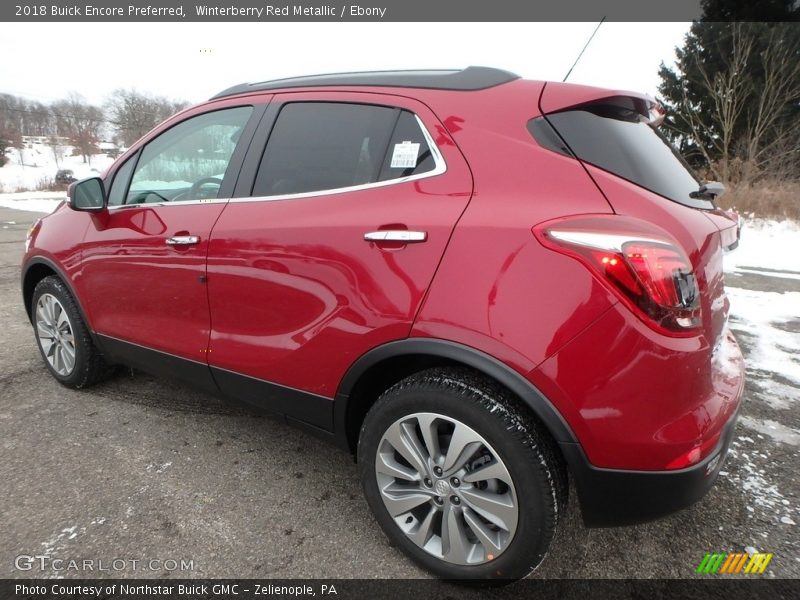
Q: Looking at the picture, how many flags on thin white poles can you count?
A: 0